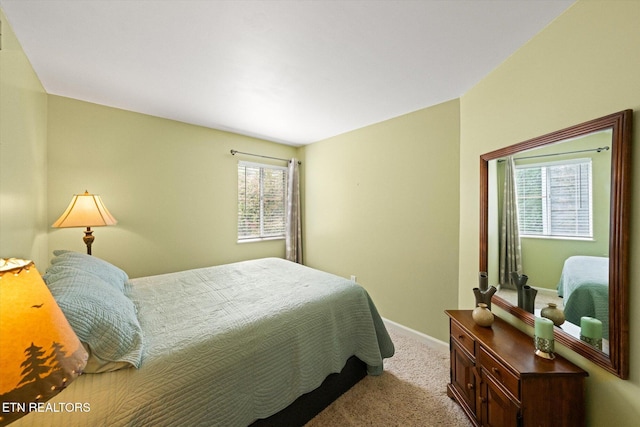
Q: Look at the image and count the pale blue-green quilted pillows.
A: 2